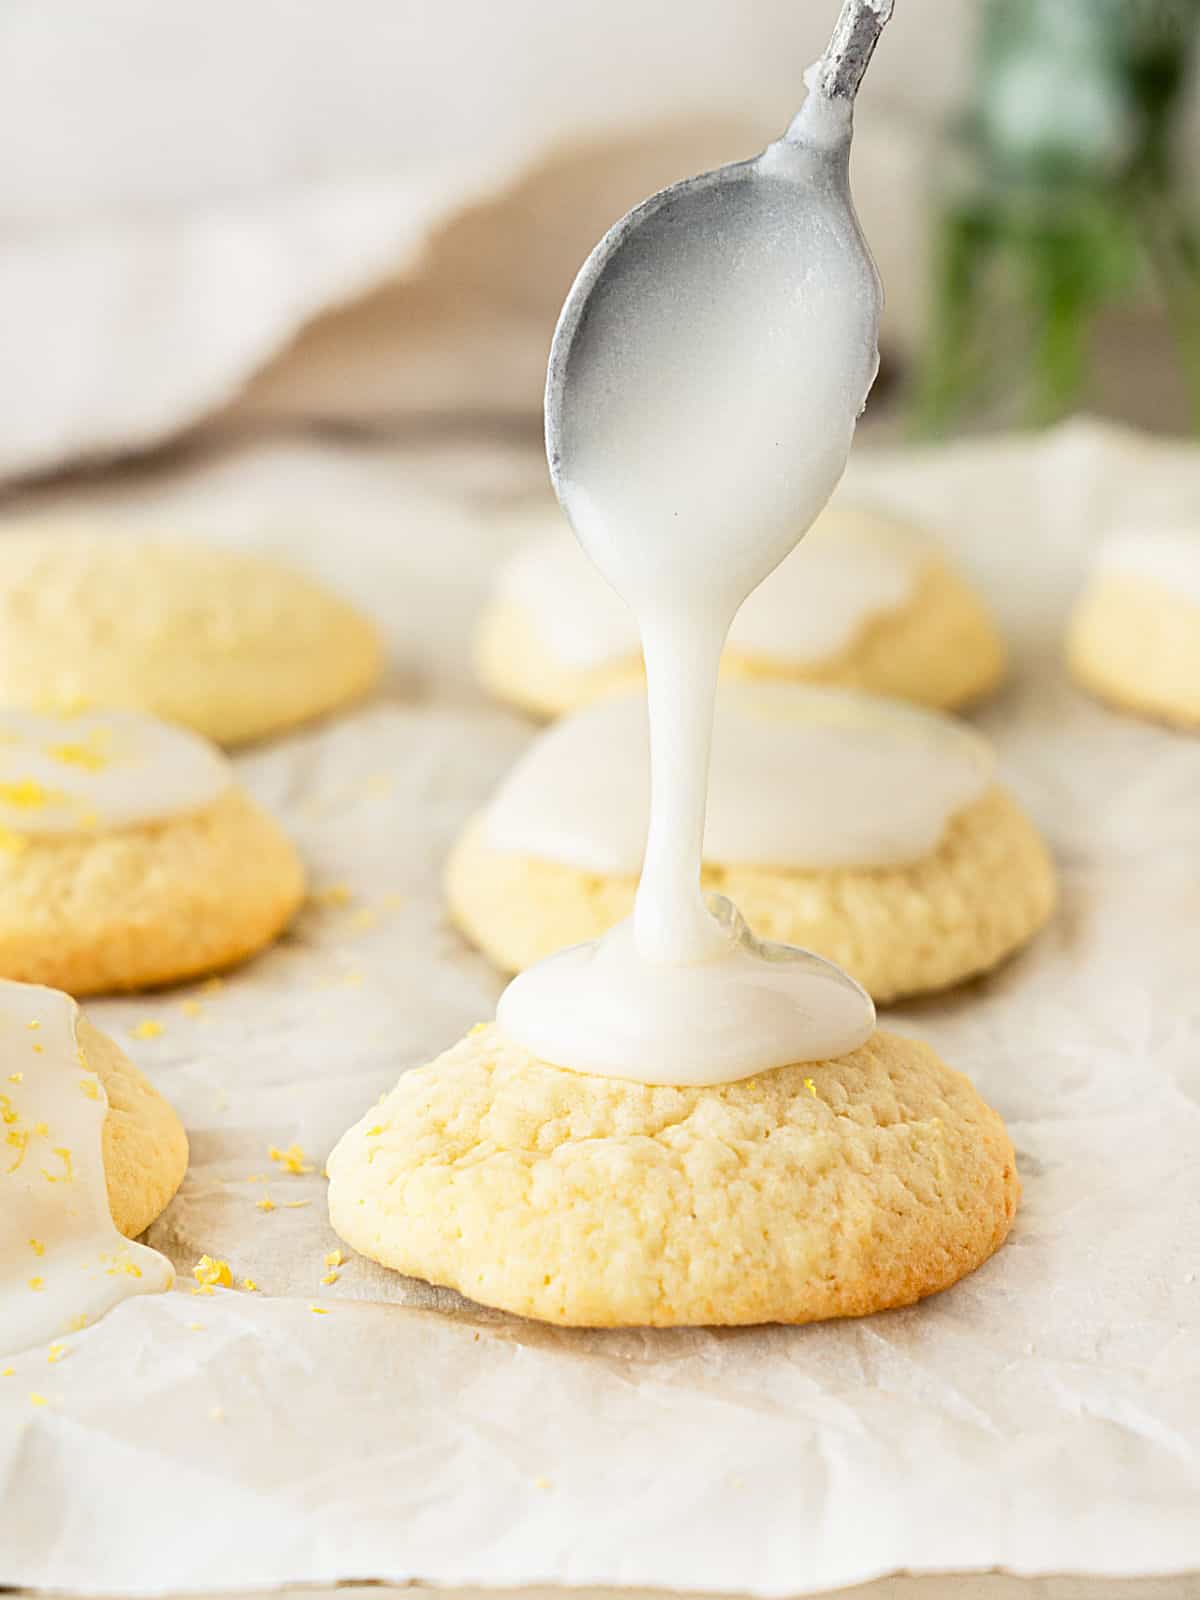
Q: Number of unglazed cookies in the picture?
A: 1